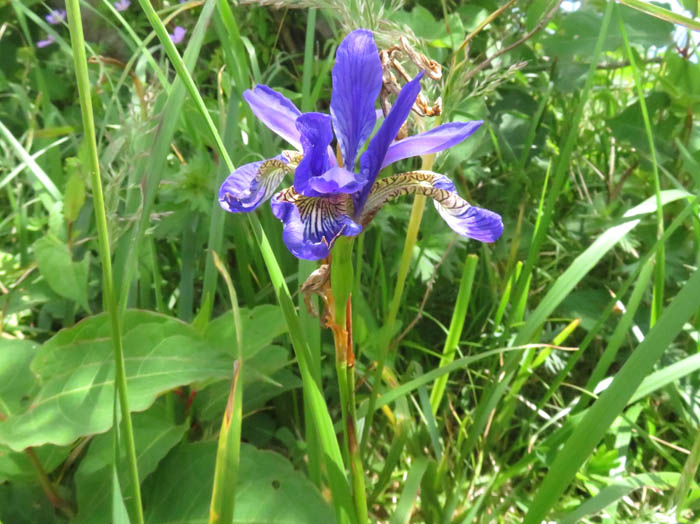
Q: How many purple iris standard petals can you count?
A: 3